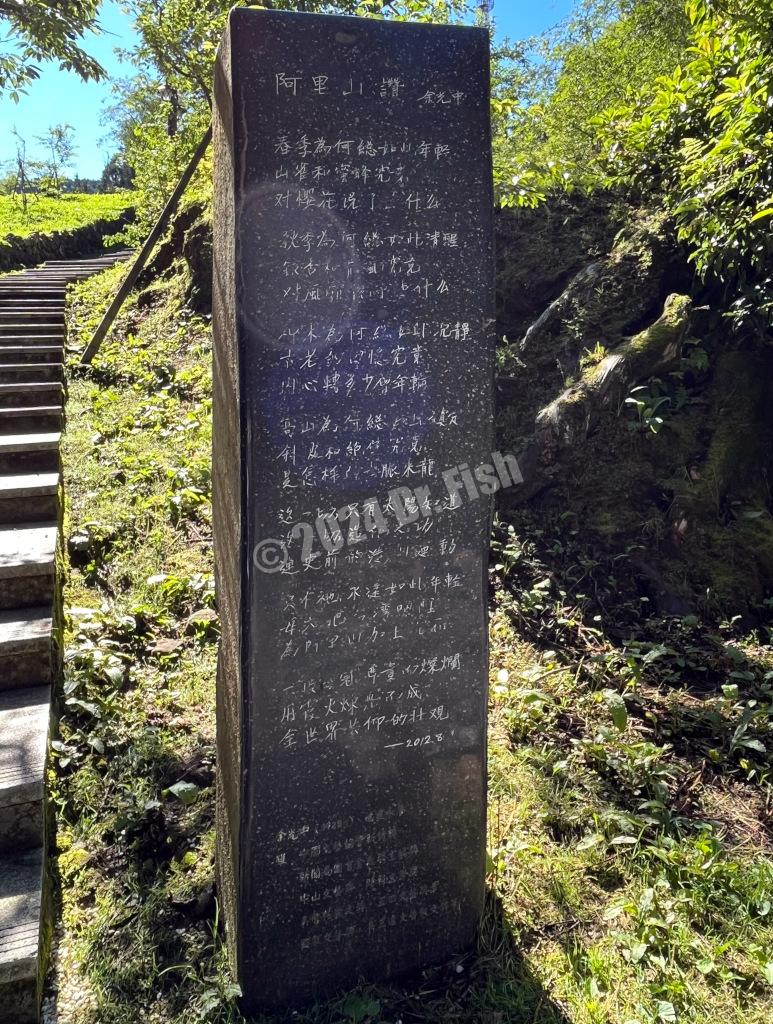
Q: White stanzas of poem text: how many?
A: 7